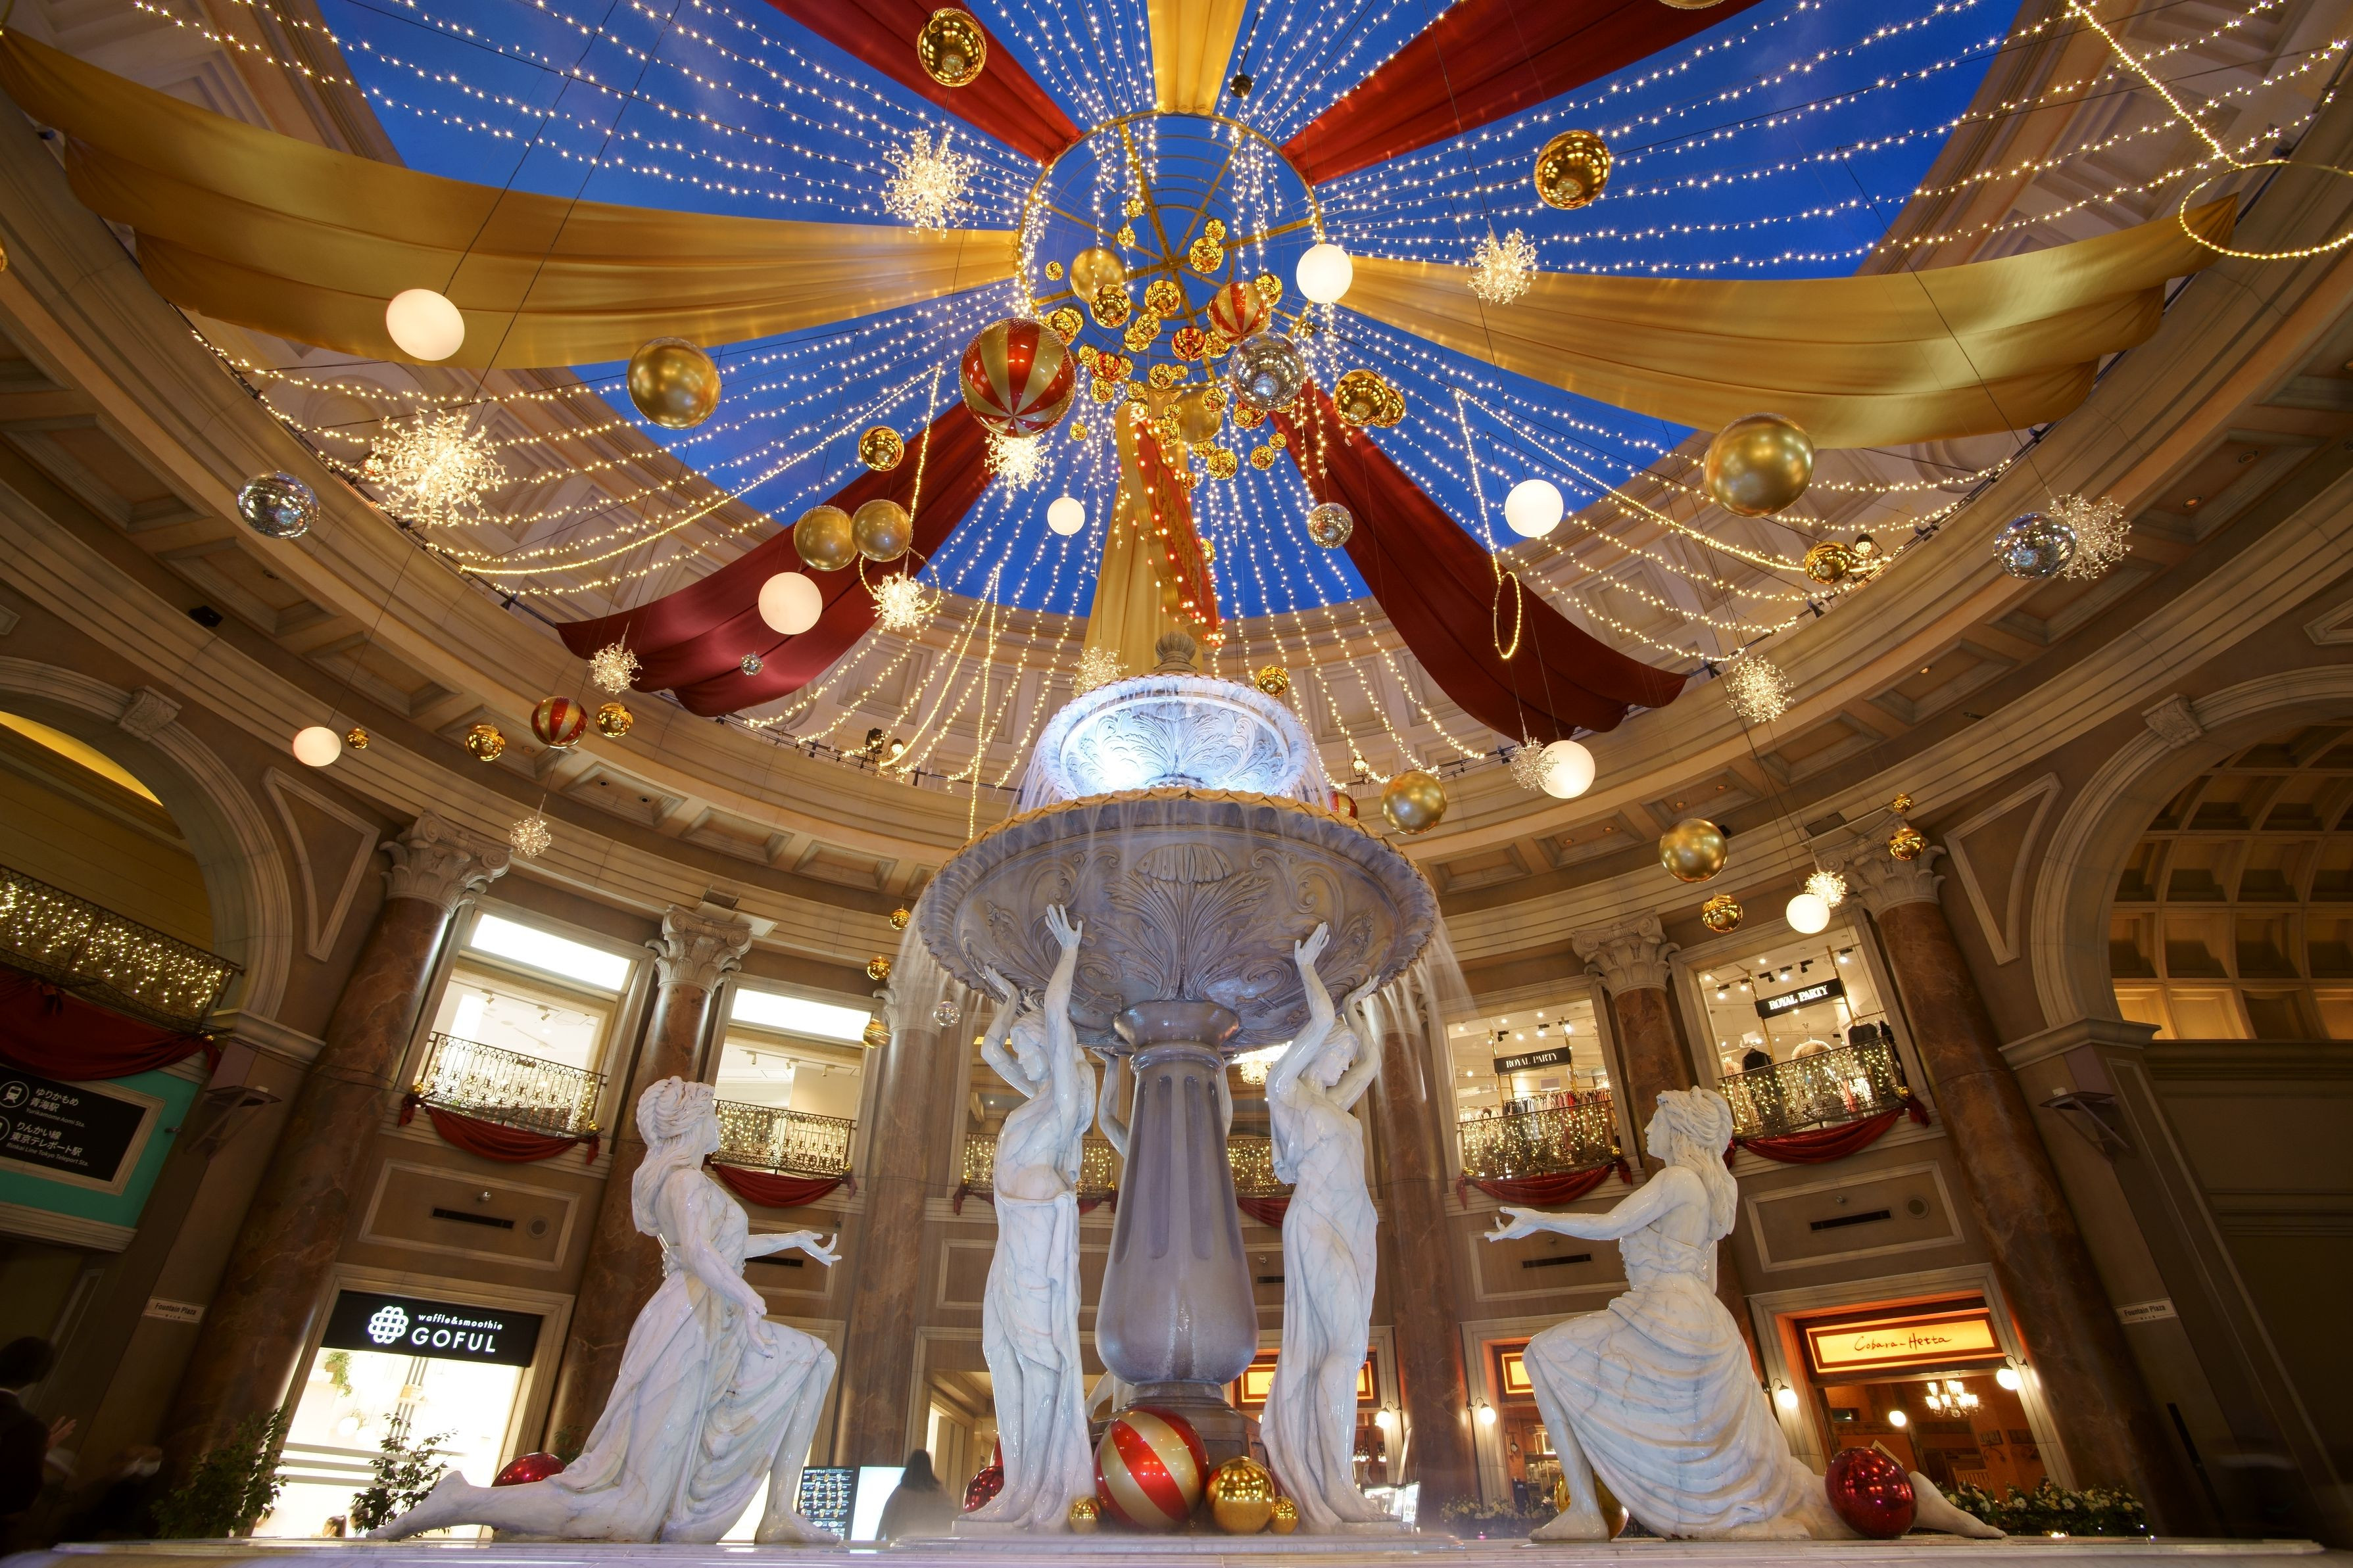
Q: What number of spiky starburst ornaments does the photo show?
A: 12